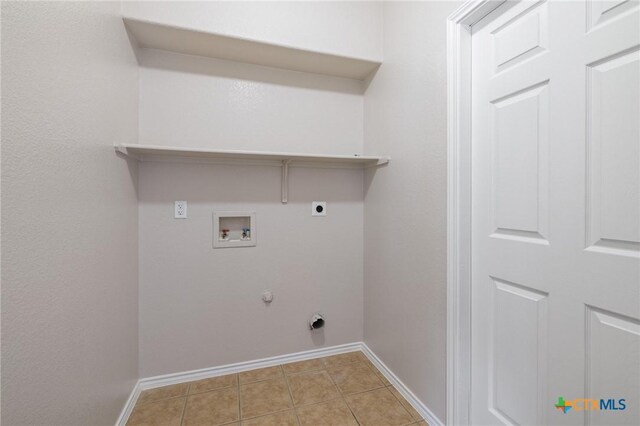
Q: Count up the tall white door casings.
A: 1